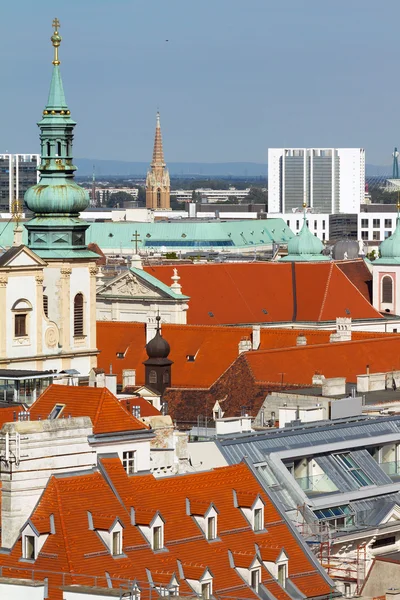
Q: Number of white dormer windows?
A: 10